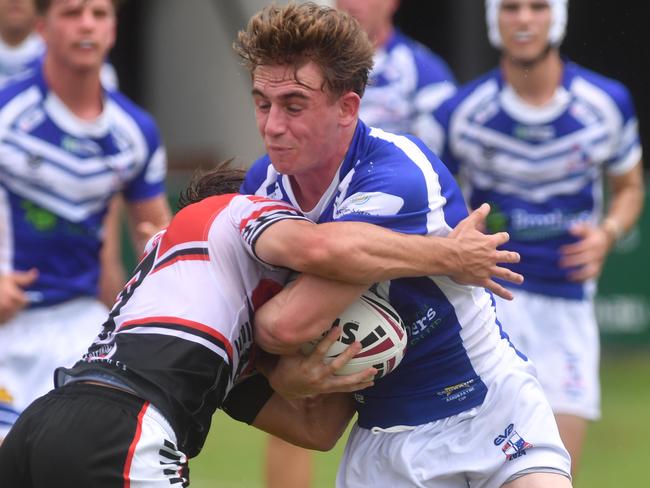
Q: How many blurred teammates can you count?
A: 4